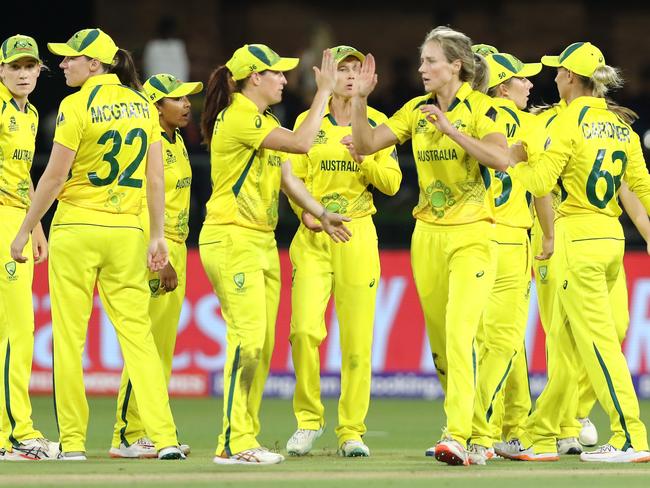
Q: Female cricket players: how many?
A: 10